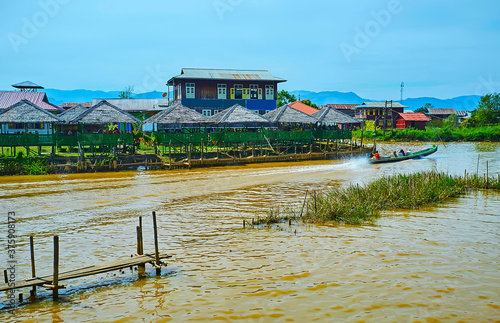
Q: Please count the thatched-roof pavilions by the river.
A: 7